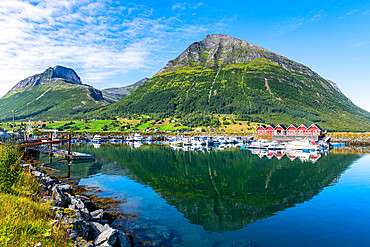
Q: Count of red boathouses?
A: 6